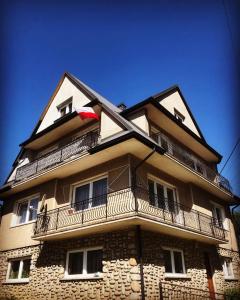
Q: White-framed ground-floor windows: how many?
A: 4